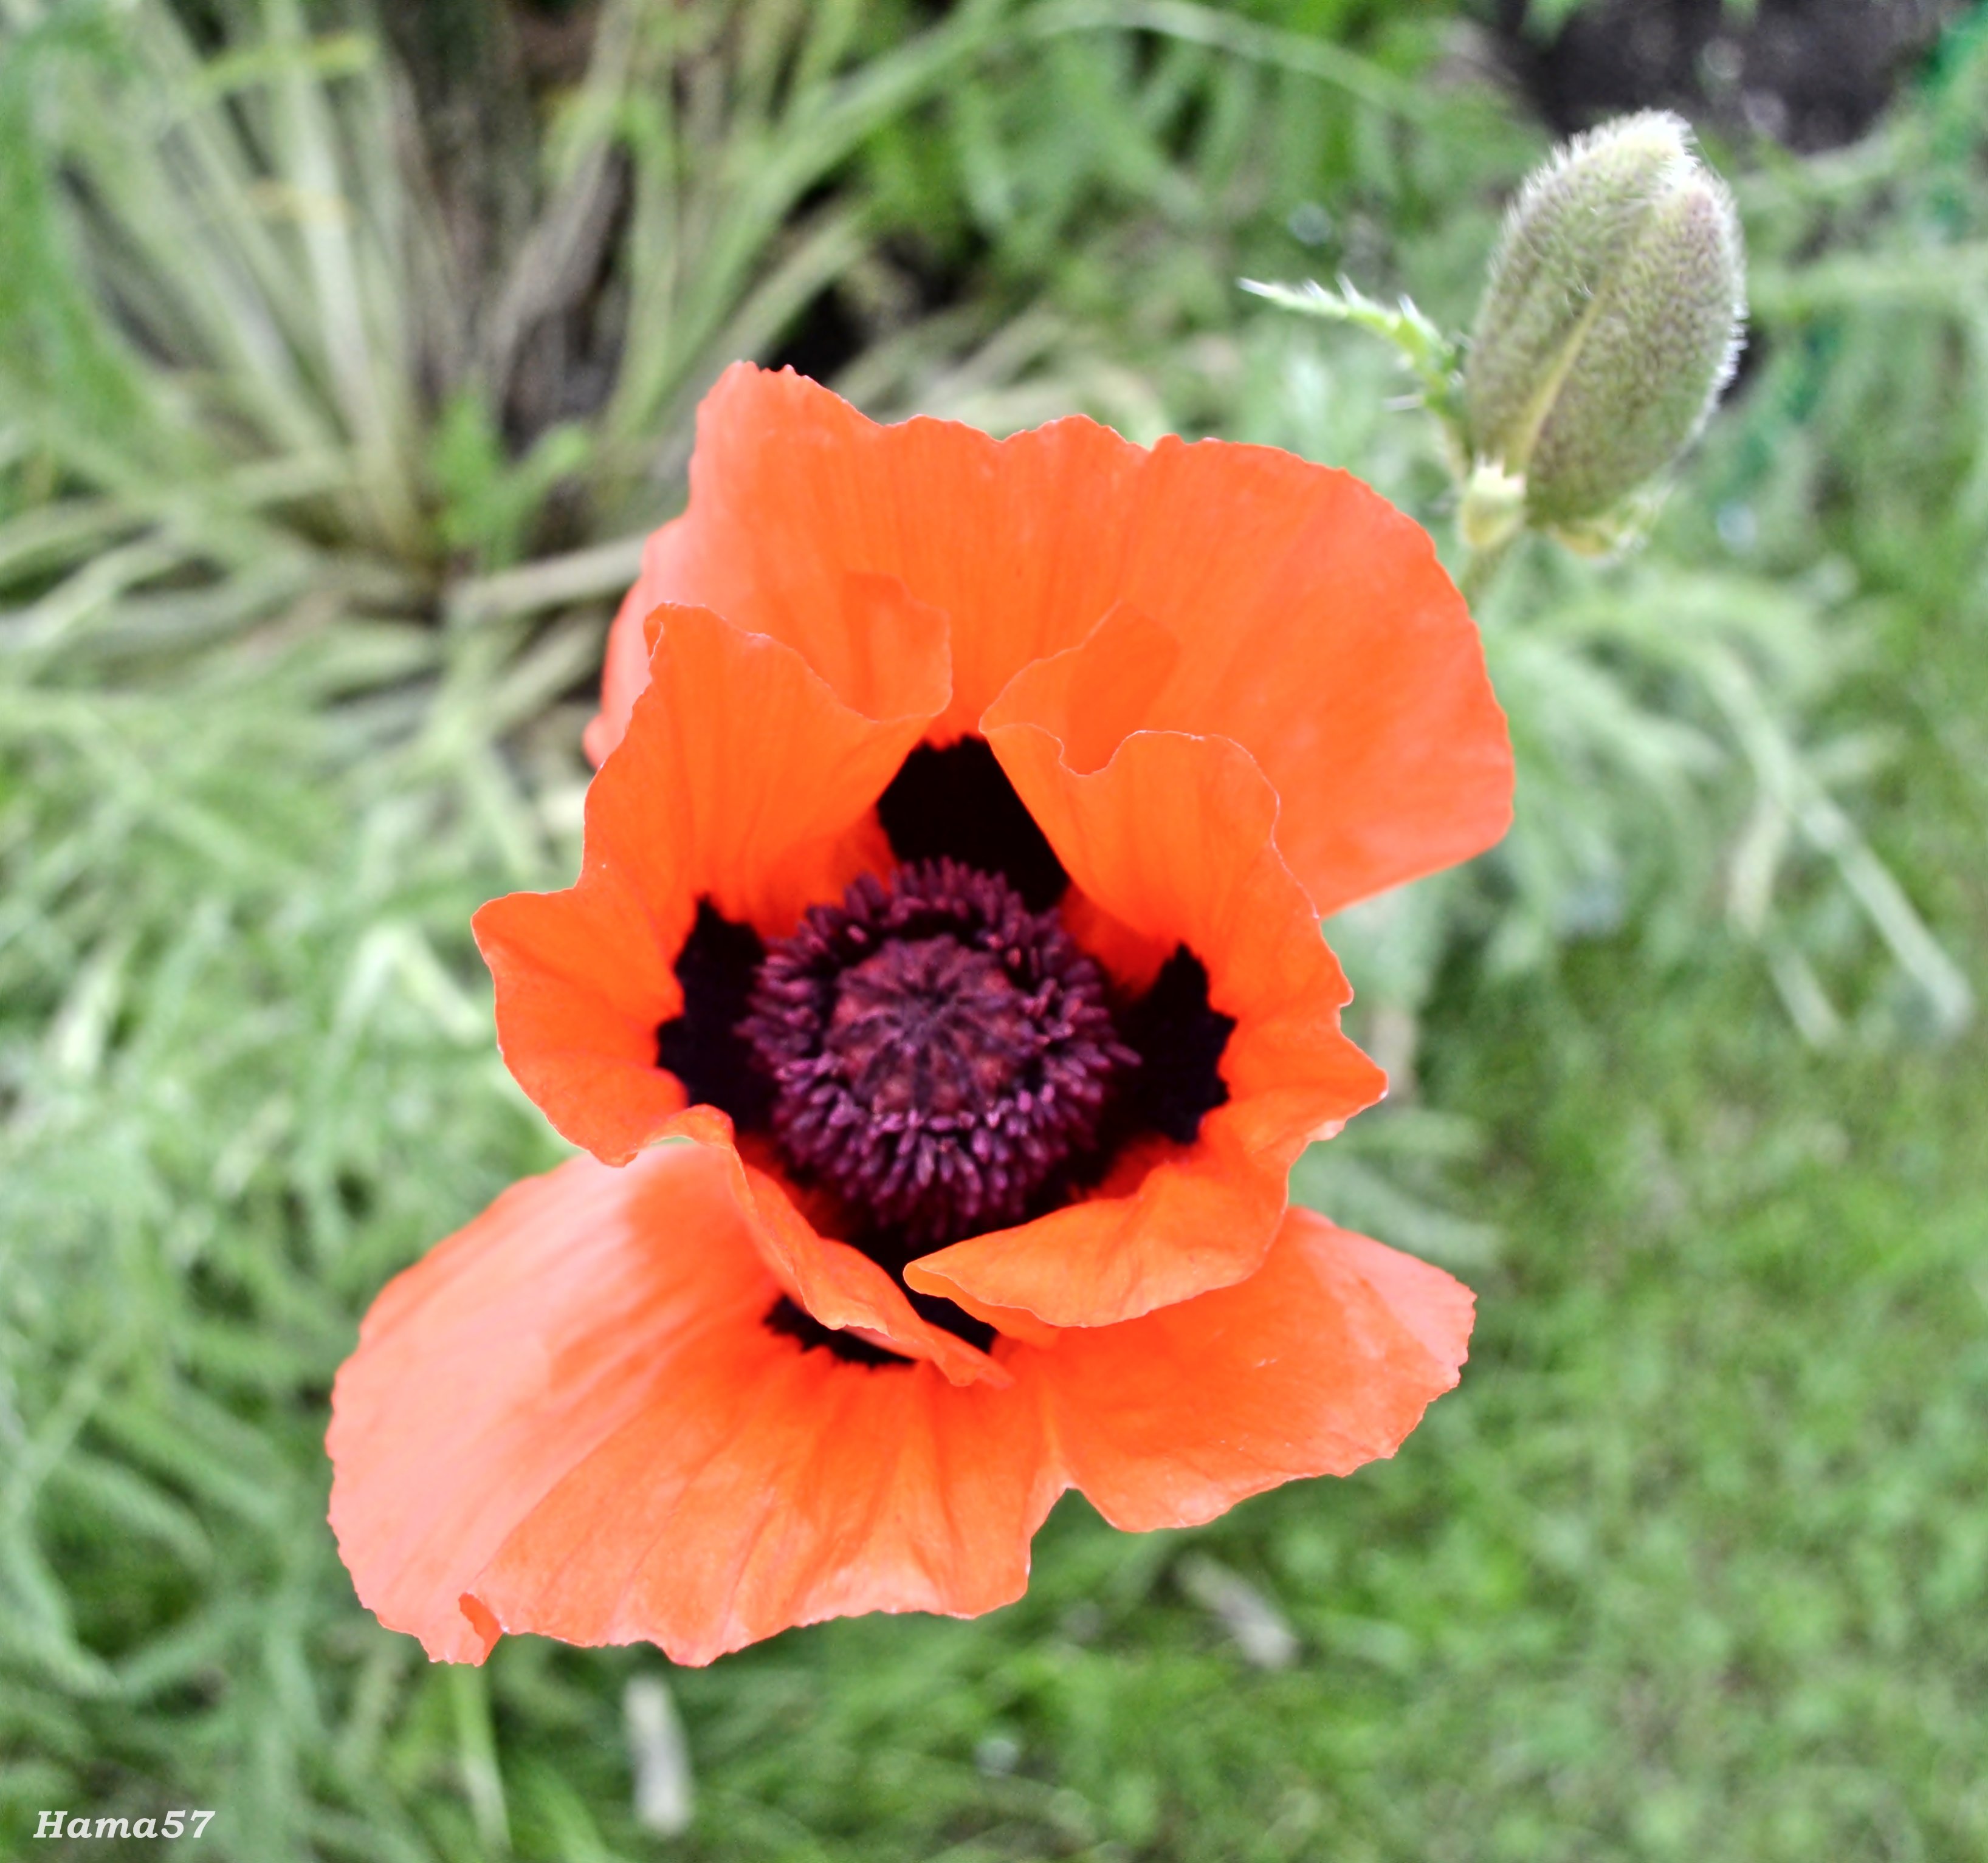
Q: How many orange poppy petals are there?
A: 4